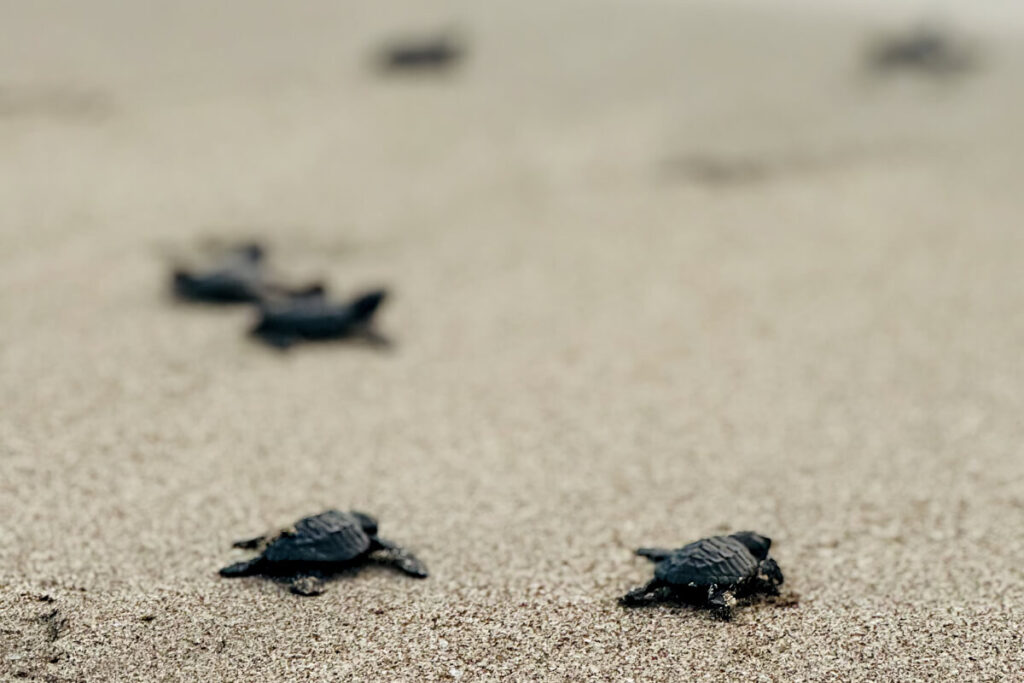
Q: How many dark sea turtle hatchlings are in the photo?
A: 6